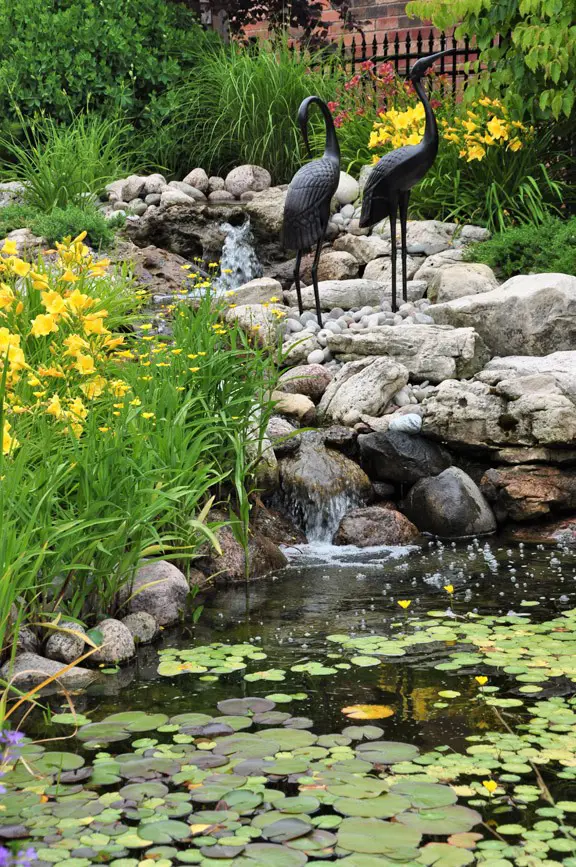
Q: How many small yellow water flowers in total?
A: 4